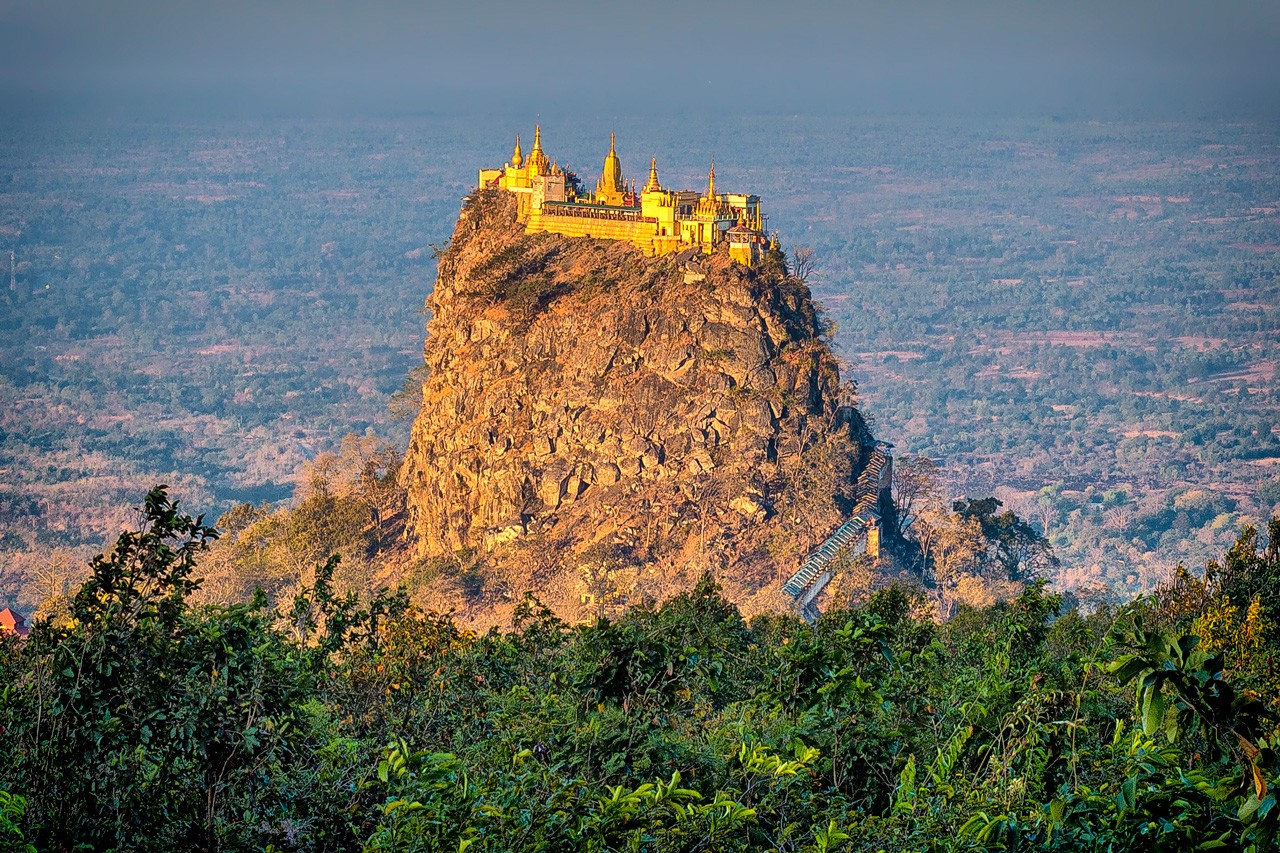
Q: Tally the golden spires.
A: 5